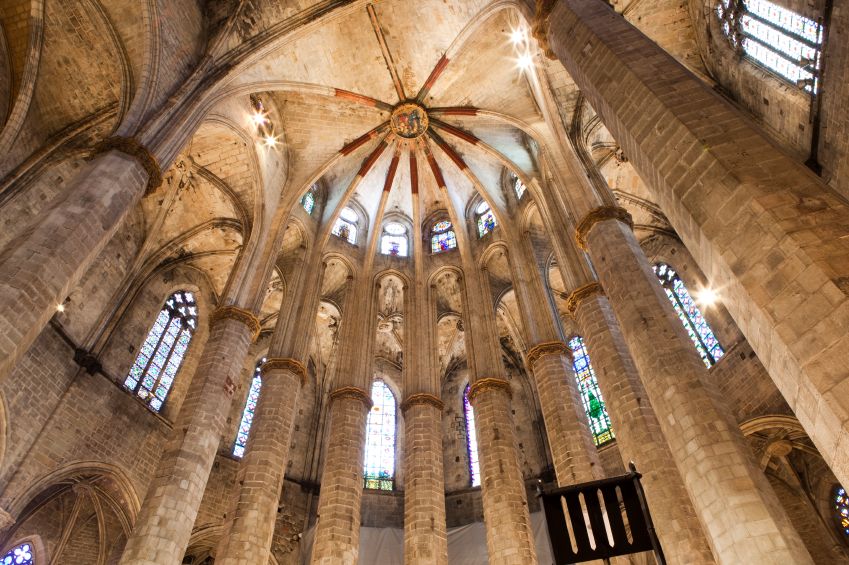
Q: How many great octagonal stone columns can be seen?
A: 10